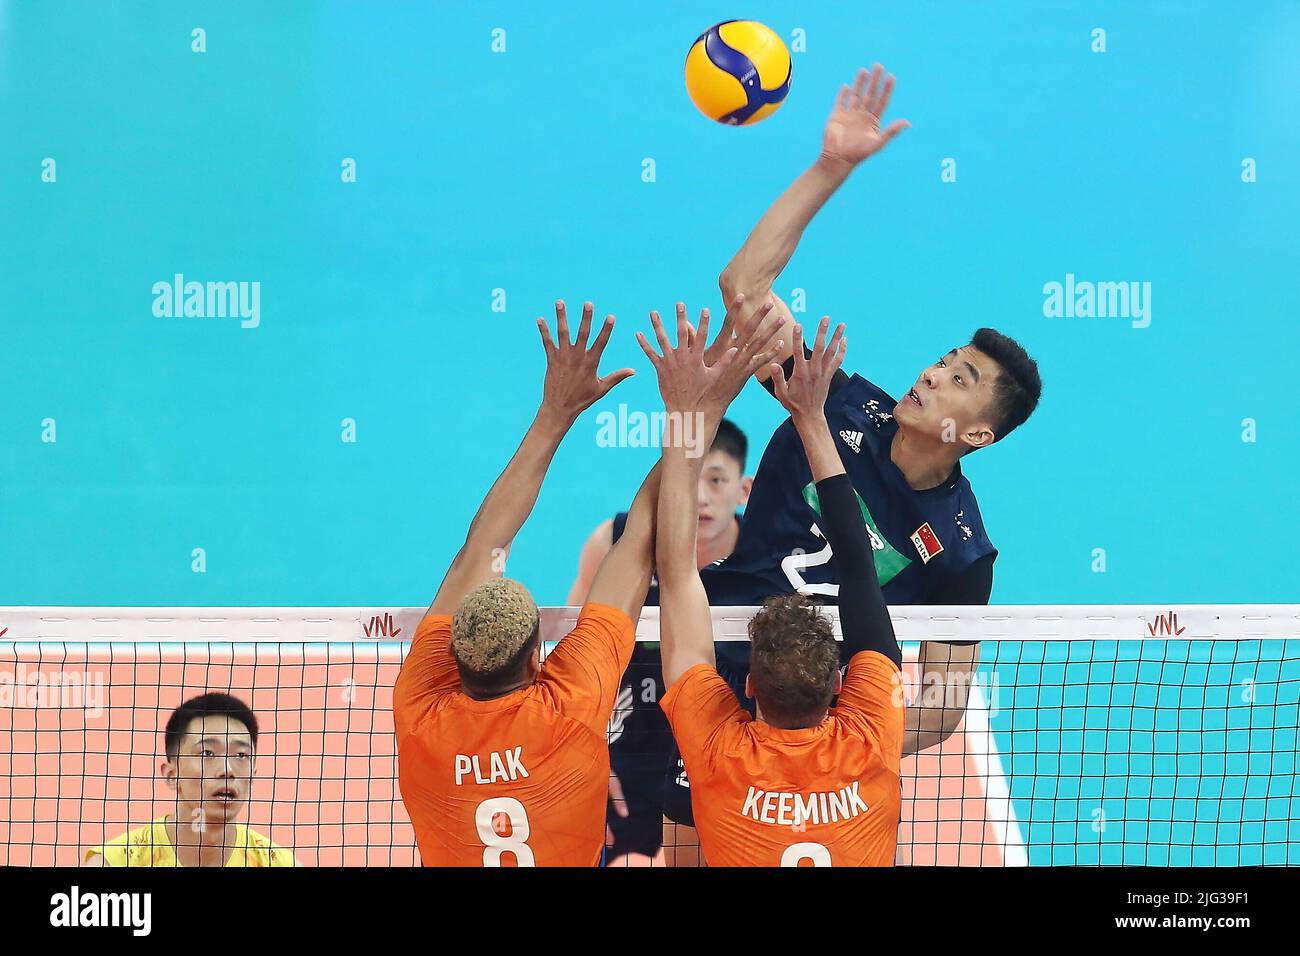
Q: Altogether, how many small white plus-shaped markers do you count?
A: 0